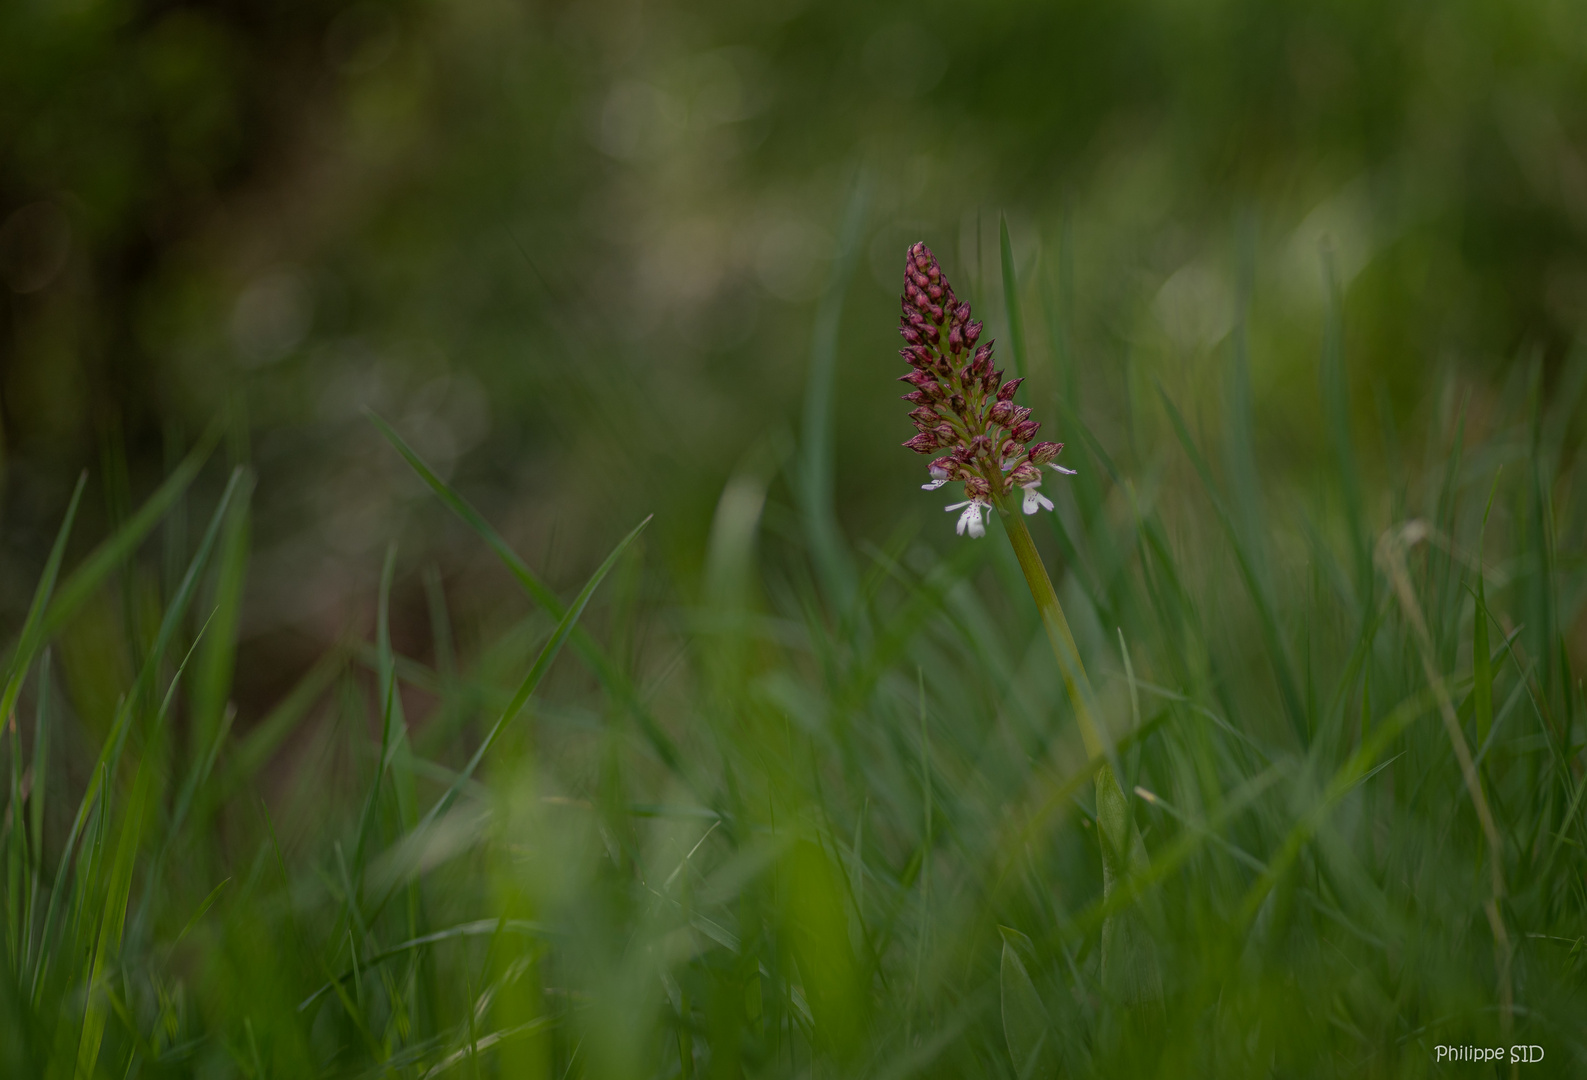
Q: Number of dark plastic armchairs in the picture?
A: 0